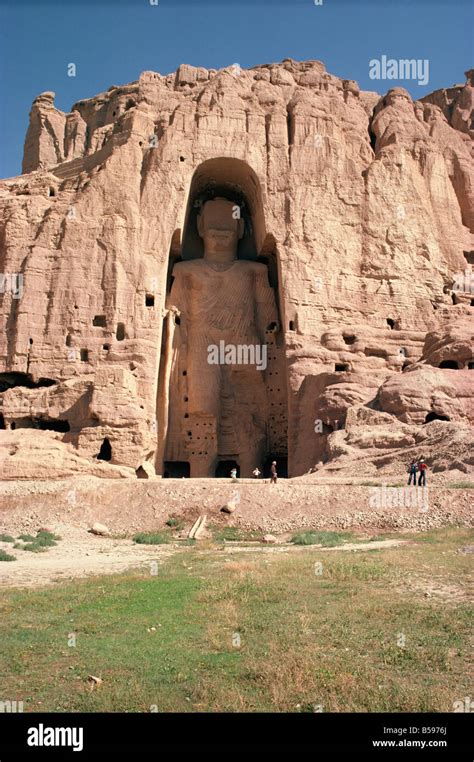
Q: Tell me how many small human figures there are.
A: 5